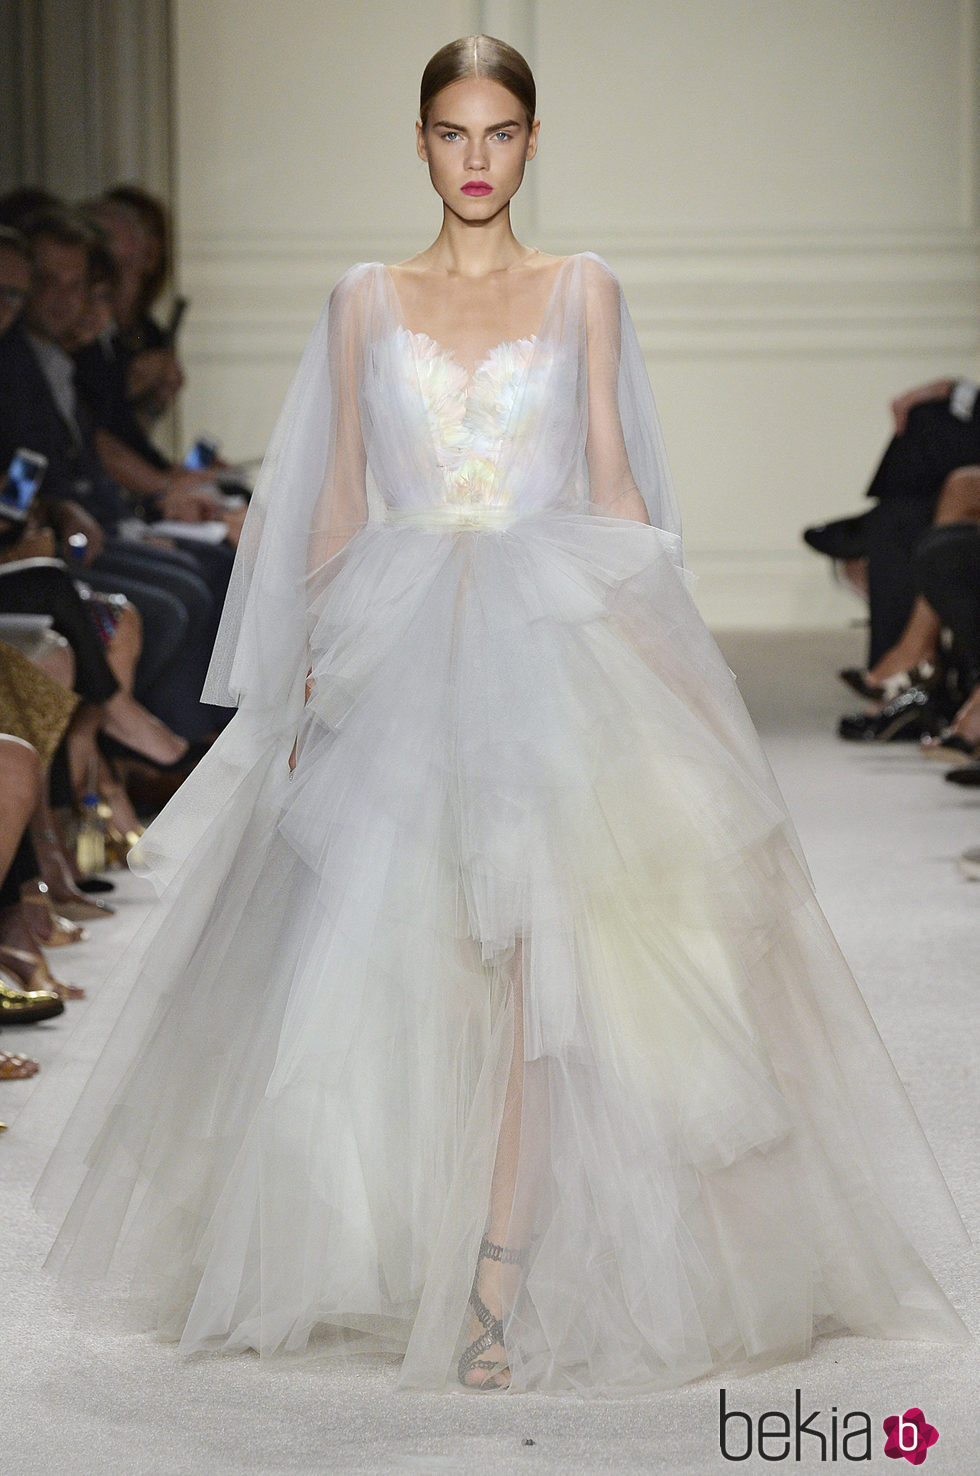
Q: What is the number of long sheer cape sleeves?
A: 2